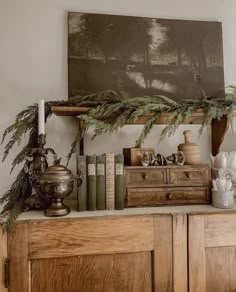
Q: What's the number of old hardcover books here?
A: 5